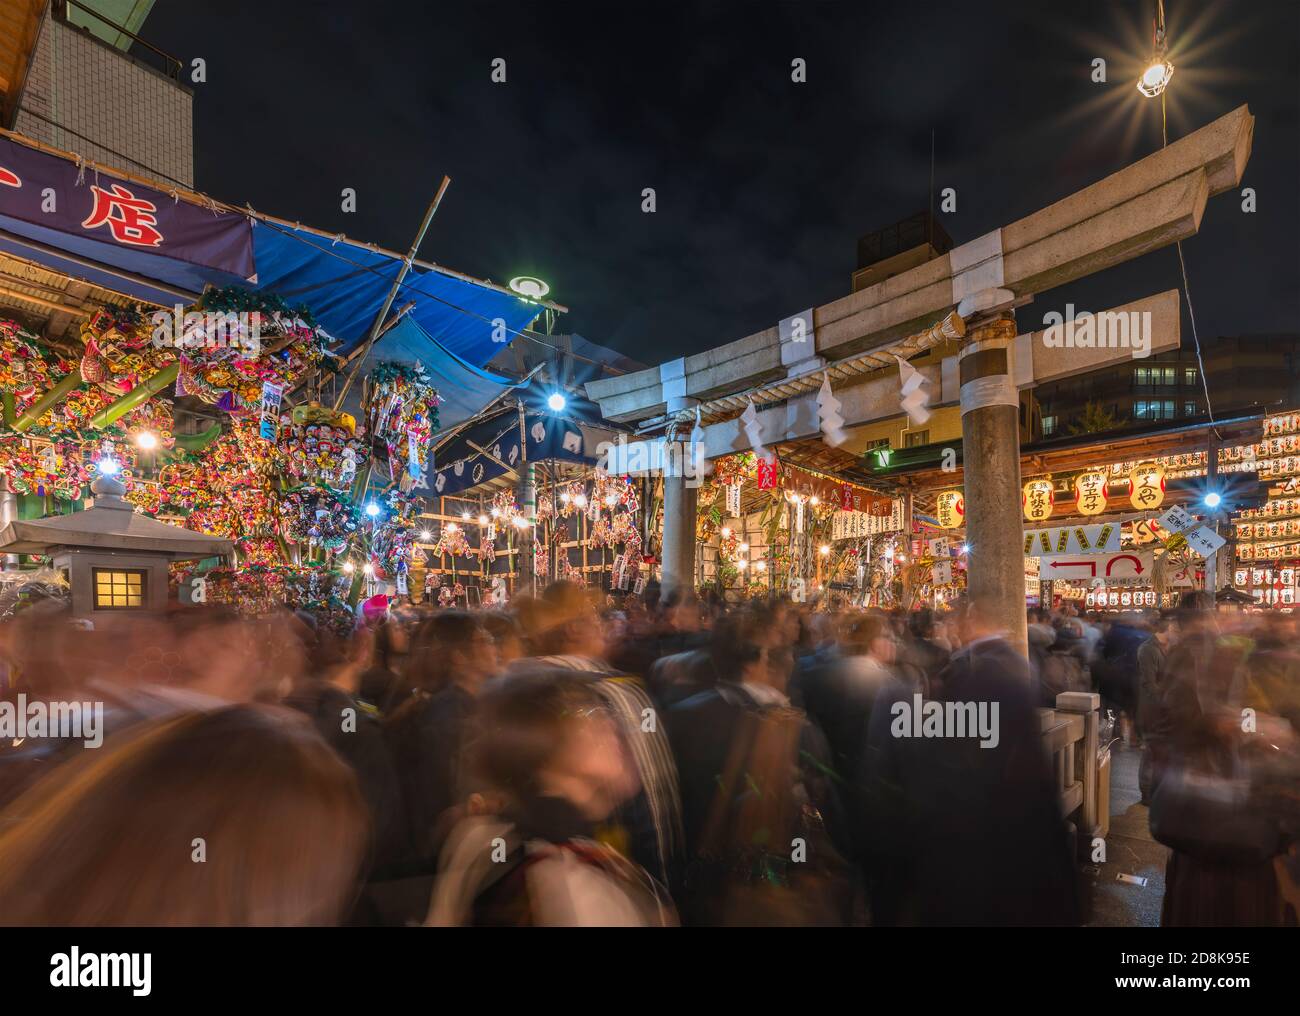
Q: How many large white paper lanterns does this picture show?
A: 4